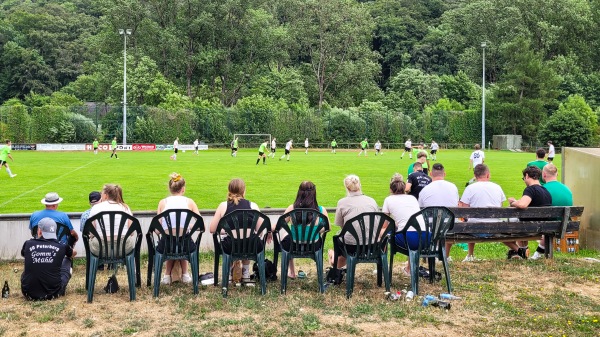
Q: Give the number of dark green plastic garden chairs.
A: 7